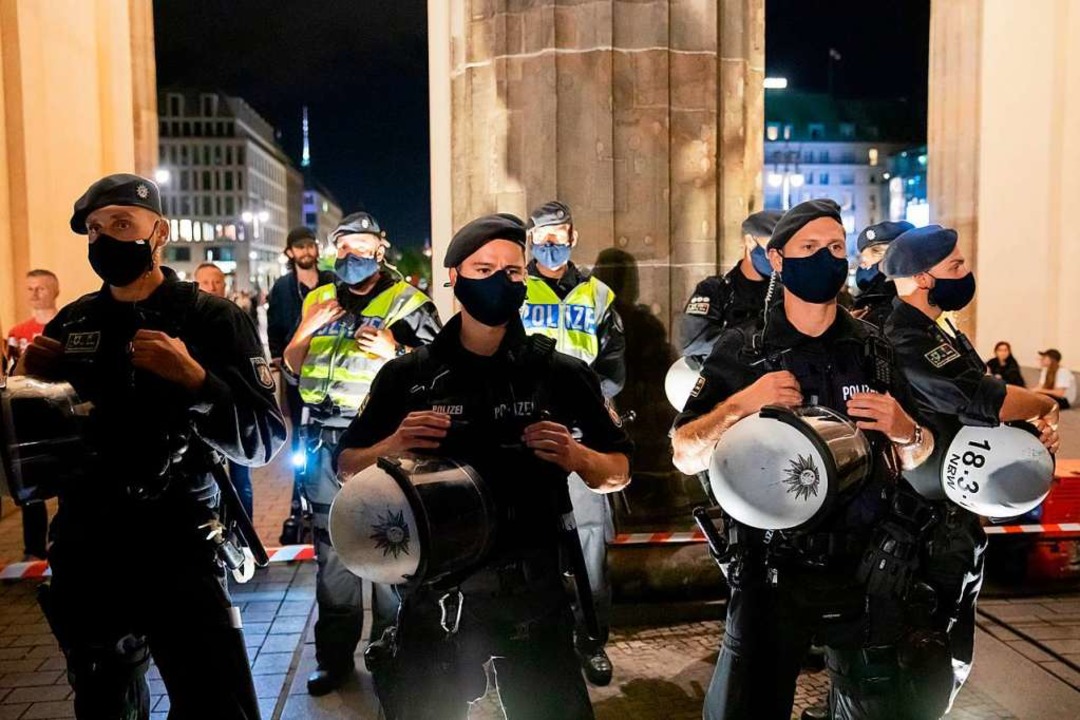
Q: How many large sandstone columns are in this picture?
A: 3